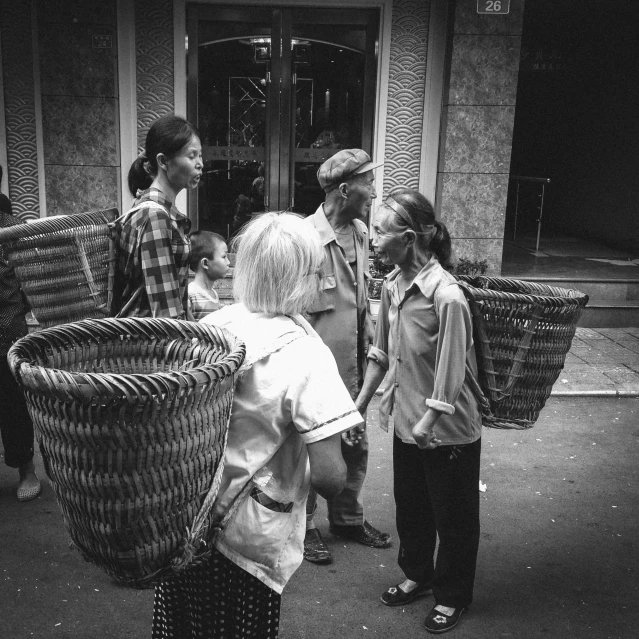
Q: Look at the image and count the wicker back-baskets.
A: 3